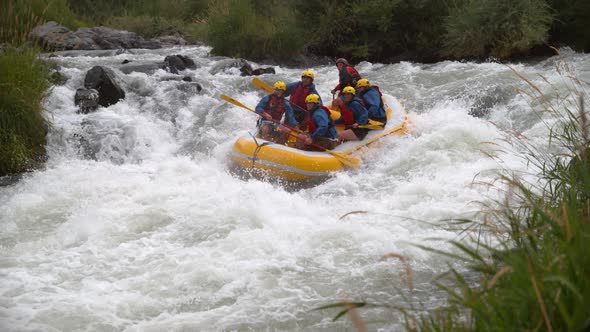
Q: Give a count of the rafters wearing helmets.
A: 6